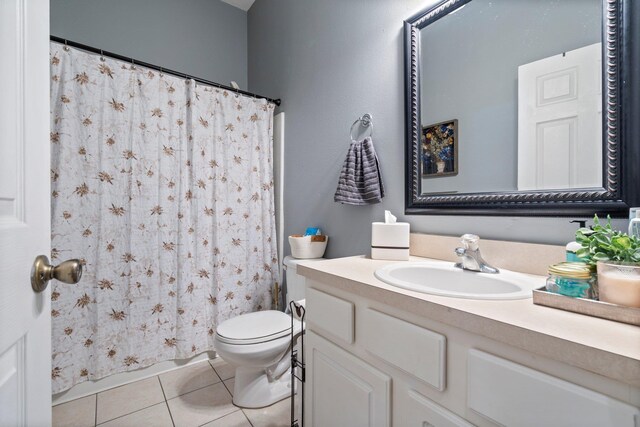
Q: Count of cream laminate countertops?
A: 1